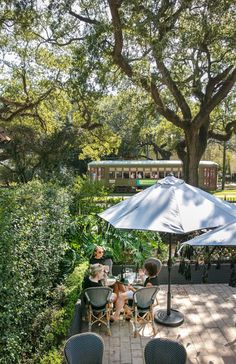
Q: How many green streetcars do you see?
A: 1